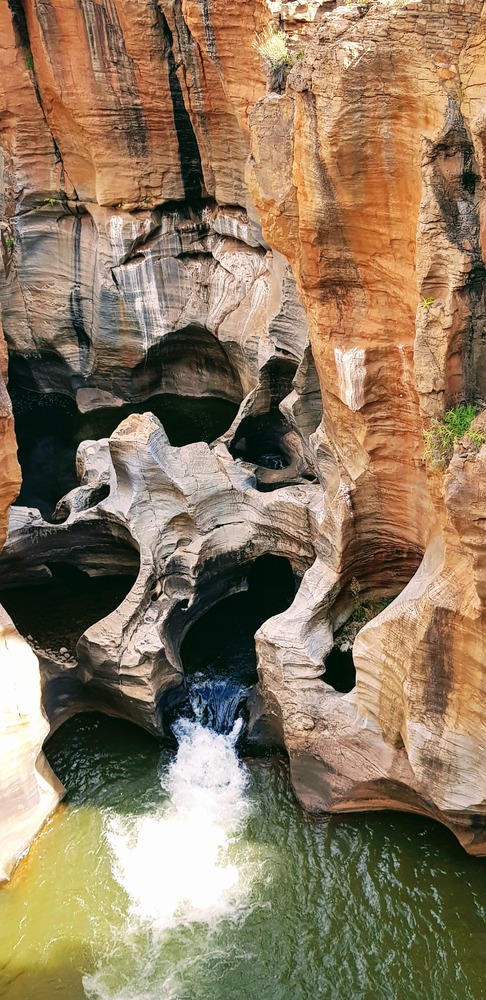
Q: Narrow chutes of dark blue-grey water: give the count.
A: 1